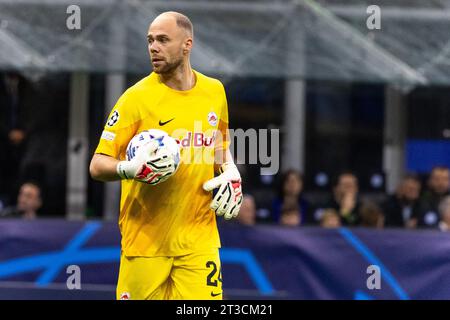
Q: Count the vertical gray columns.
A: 4